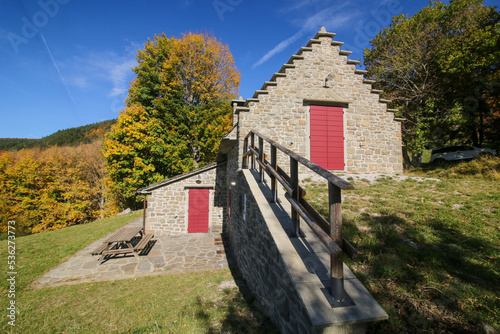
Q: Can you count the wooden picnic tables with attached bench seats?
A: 1